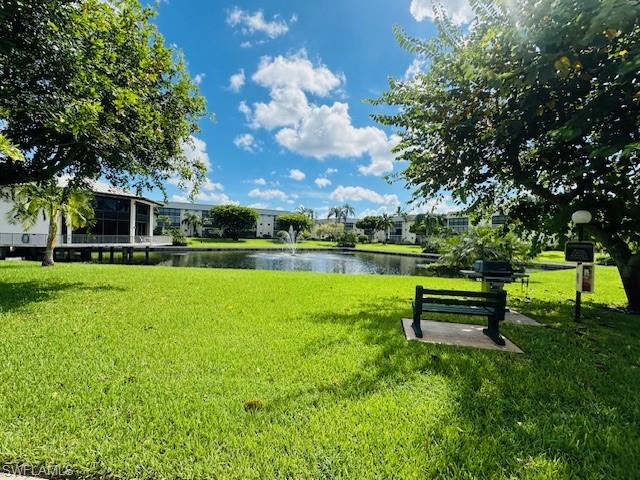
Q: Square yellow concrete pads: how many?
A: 0